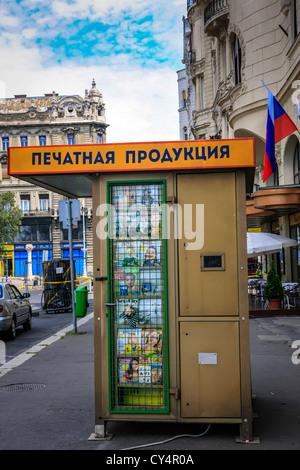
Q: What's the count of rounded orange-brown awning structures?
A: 2